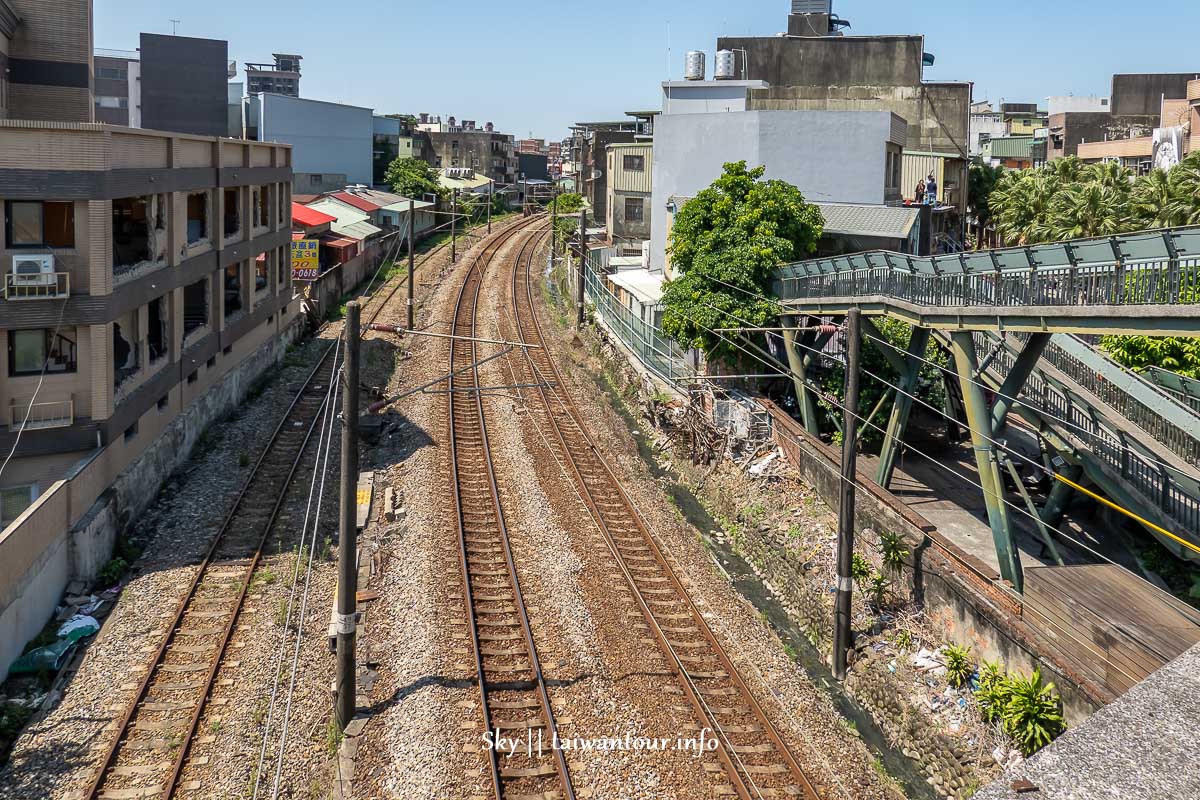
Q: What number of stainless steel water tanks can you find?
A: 2